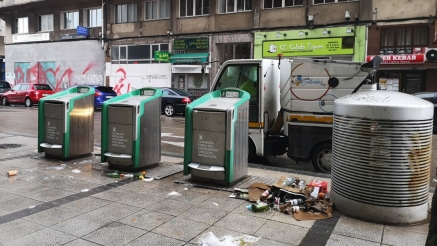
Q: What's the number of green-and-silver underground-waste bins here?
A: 3